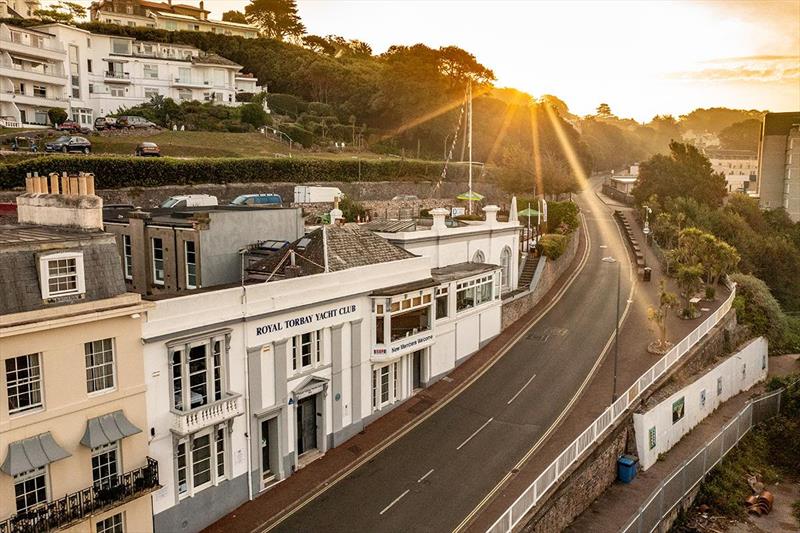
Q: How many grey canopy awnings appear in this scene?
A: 2